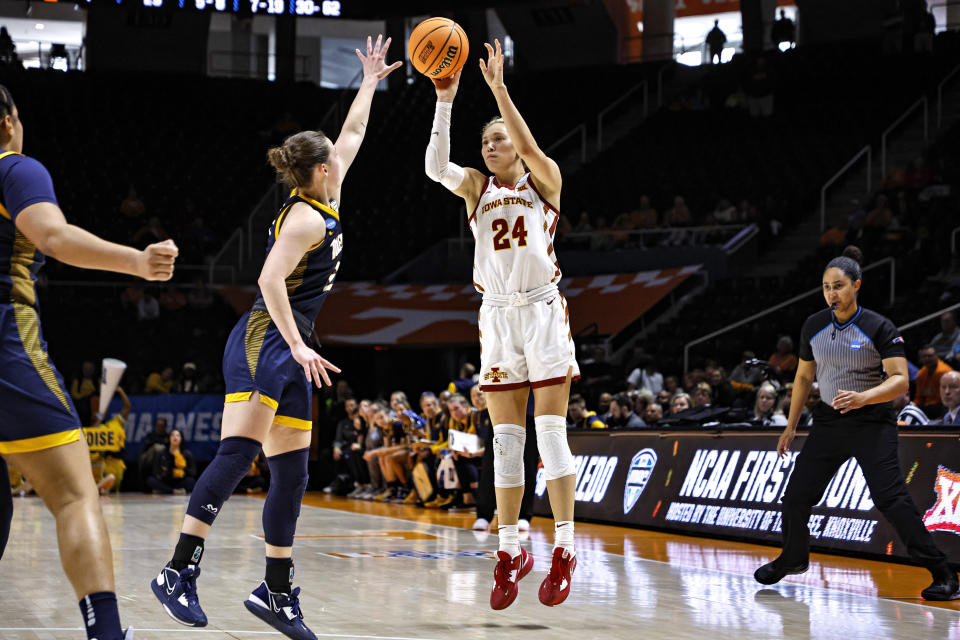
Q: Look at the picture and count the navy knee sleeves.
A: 2